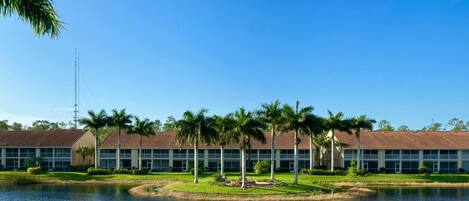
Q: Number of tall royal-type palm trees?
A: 11